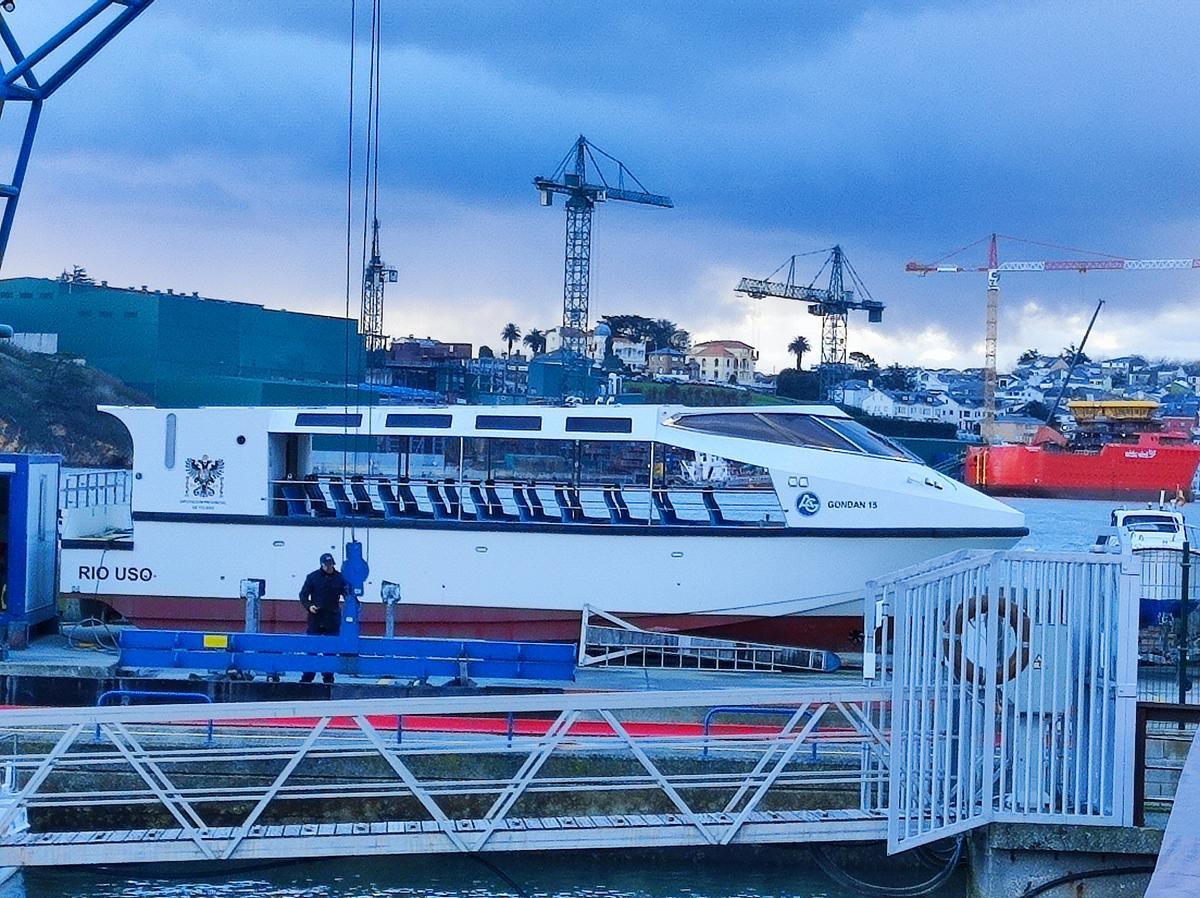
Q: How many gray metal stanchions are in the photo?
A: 2